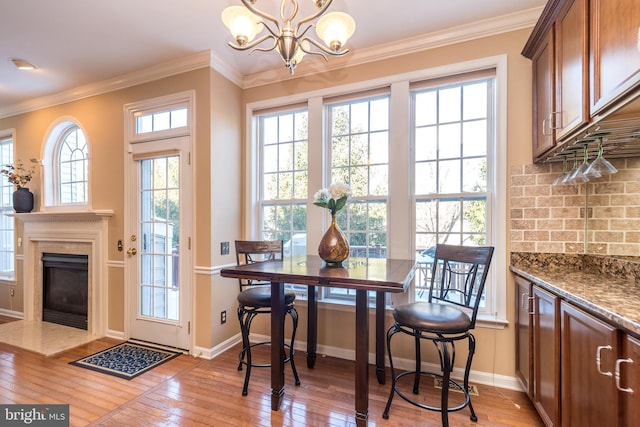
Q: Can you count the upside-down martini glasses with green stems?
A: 4